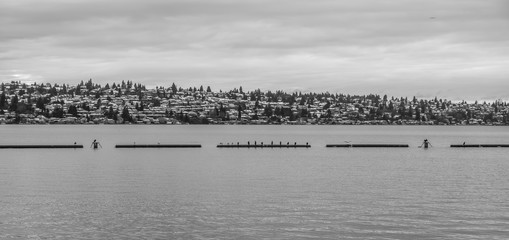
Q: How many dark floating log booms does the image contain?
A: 5